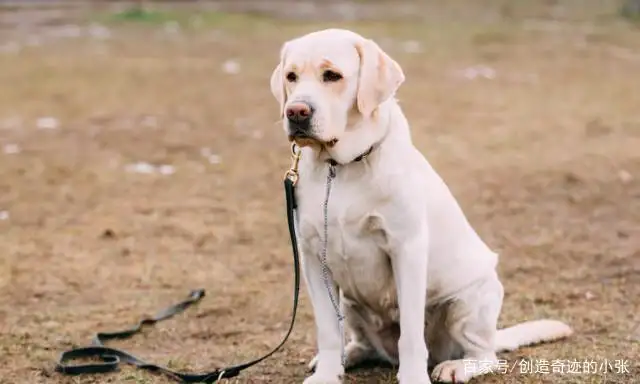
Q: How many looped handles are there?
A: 1